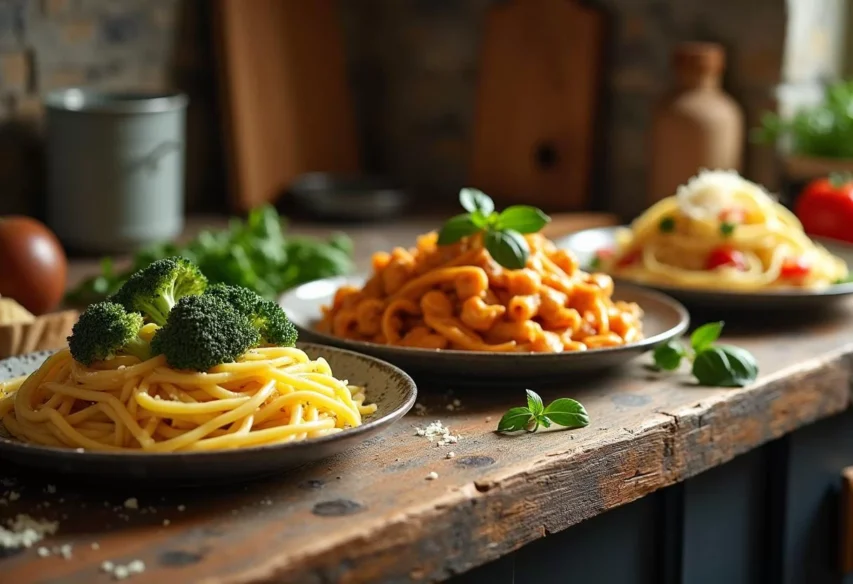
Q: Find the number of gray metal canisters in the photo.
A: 1